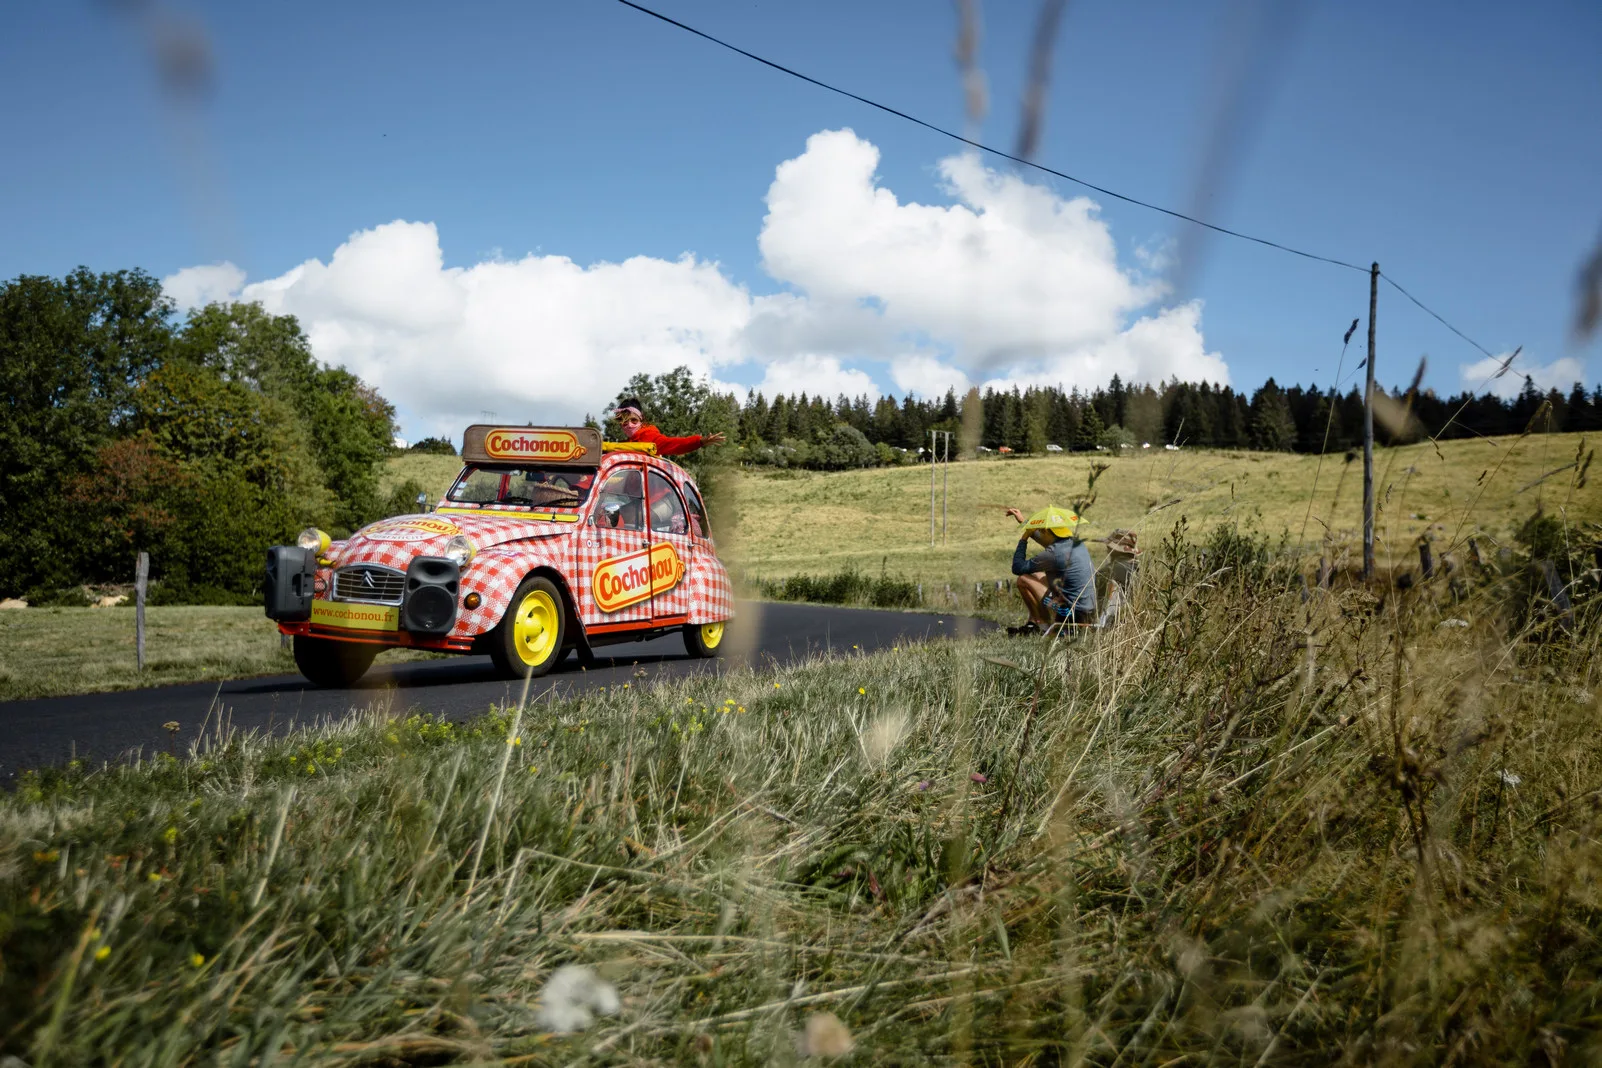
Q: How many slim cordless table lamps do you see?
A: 0